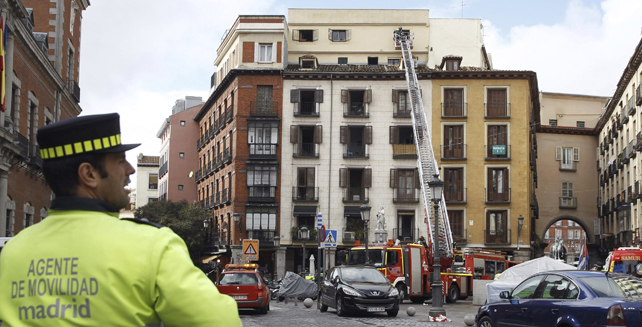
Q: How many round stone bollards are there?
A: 3